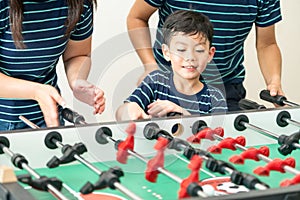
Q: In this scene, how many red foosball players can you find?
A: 8